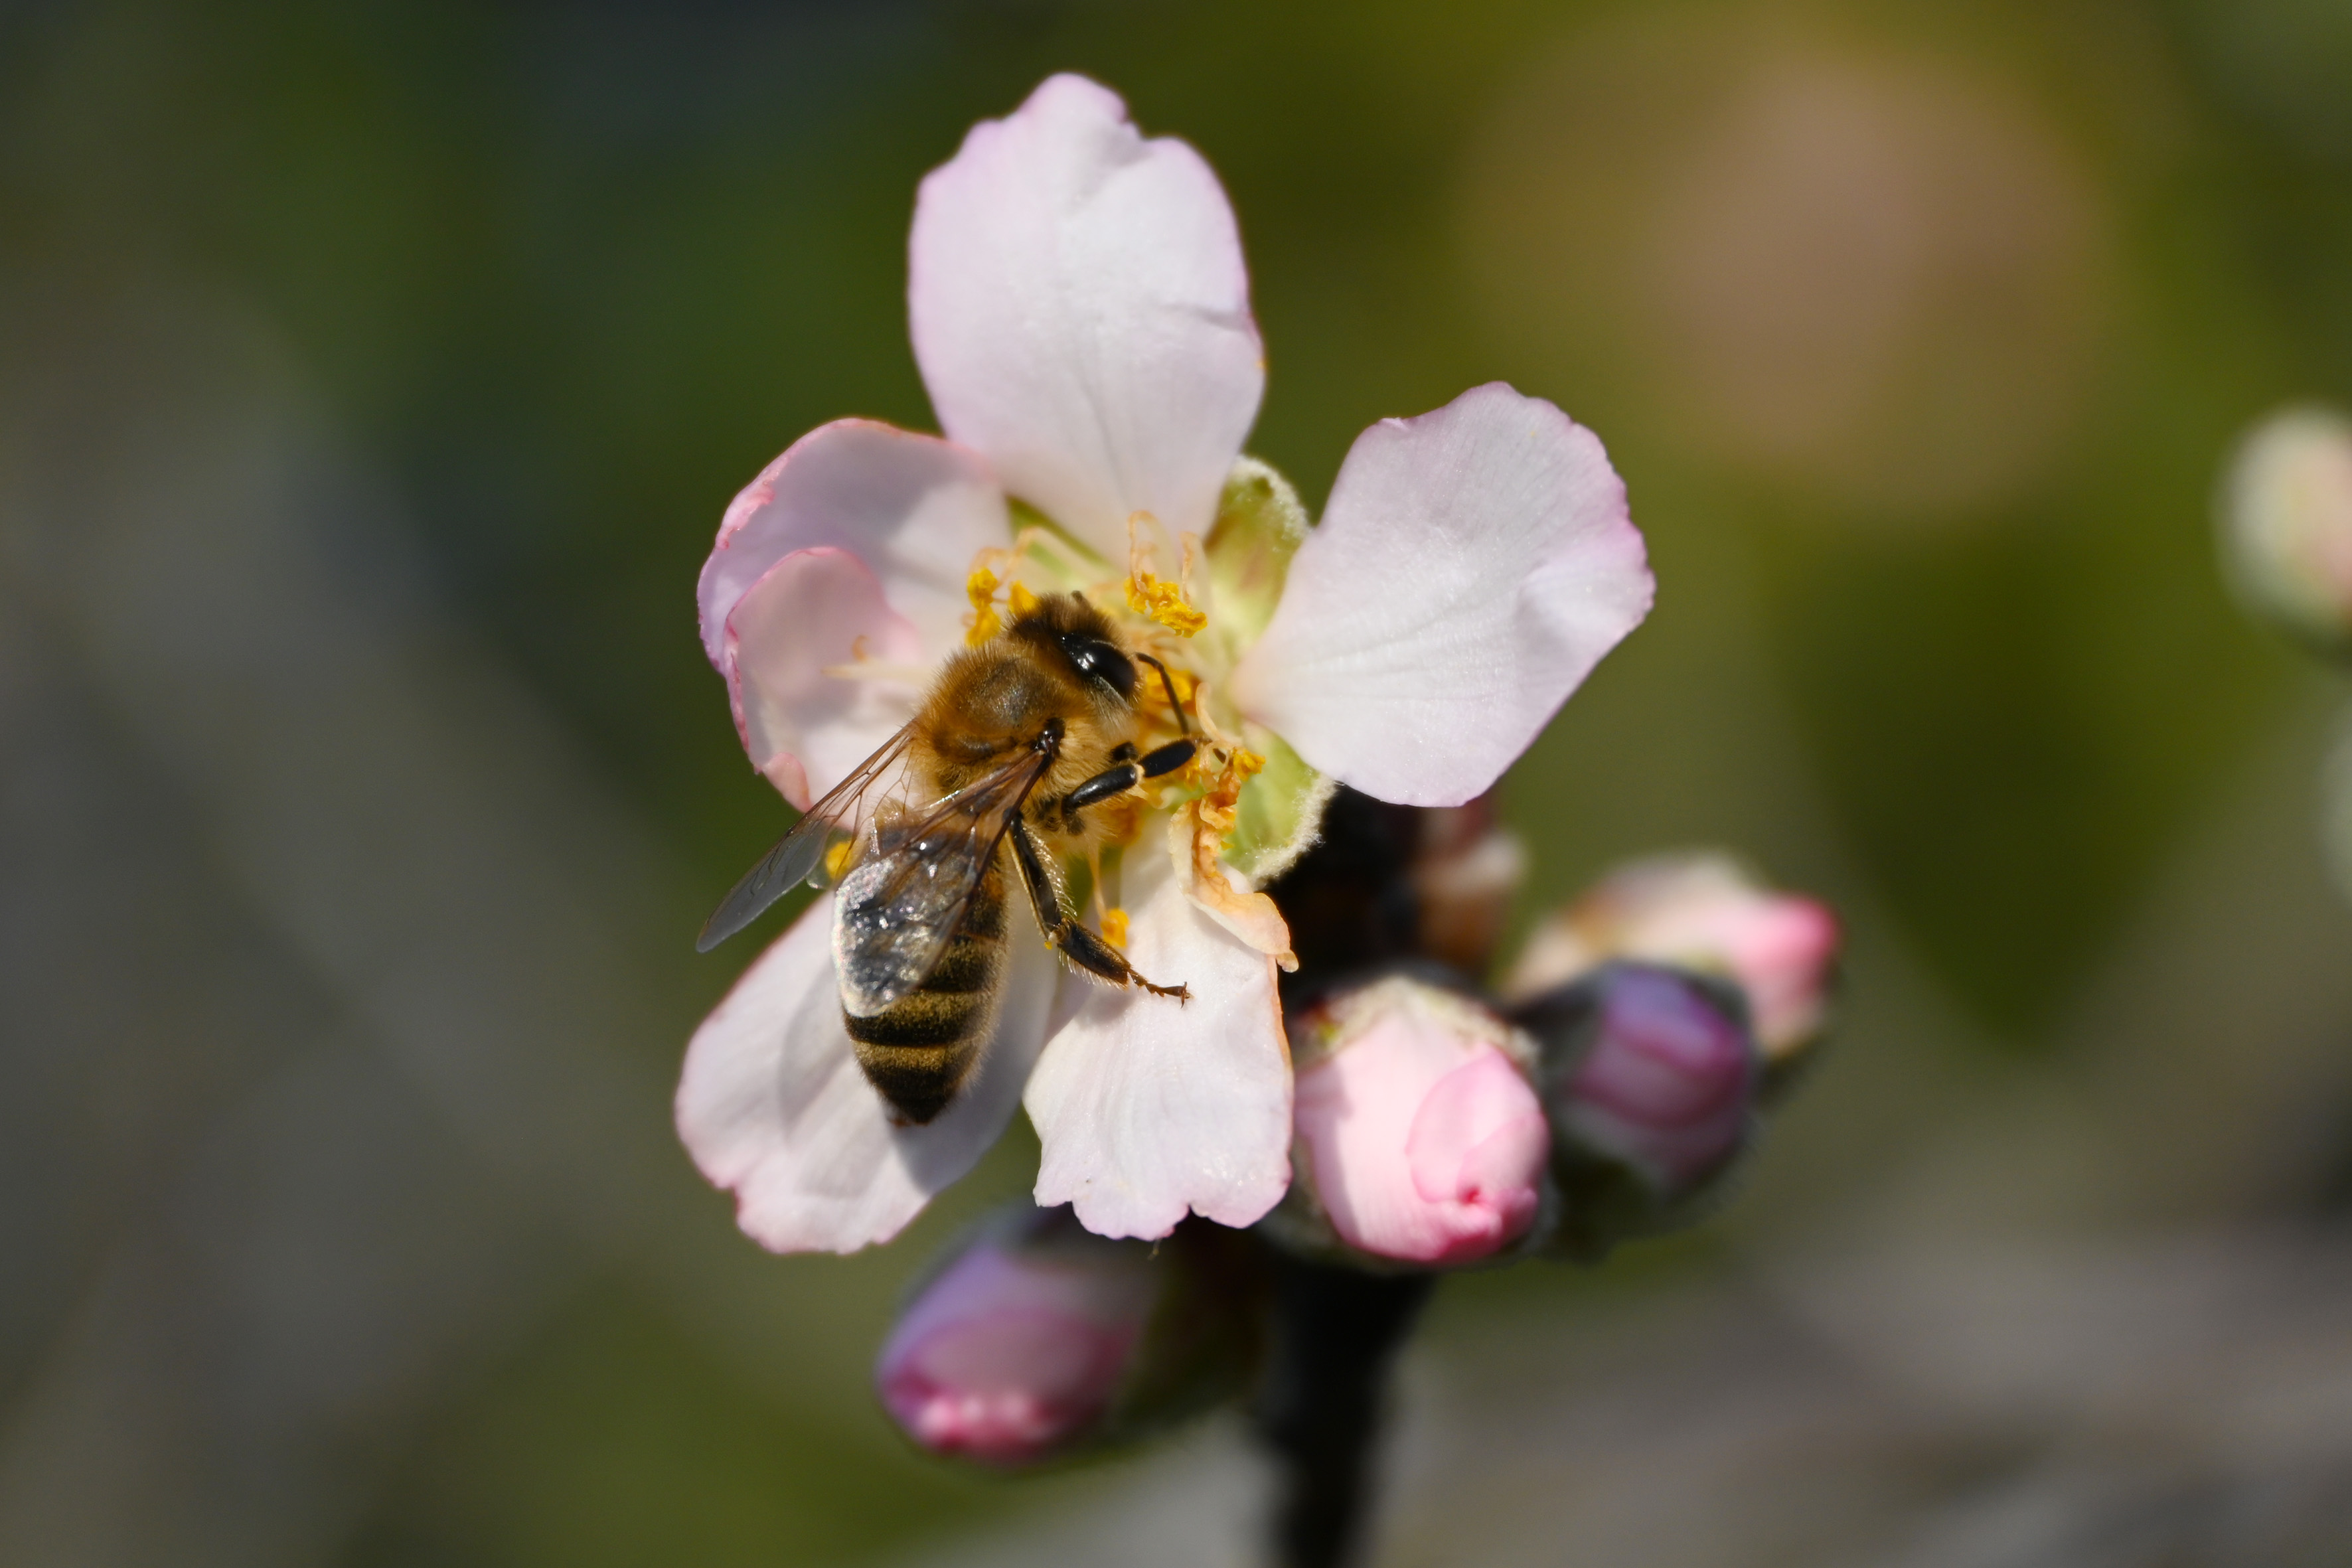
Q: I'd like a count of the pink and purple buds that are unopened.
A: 4